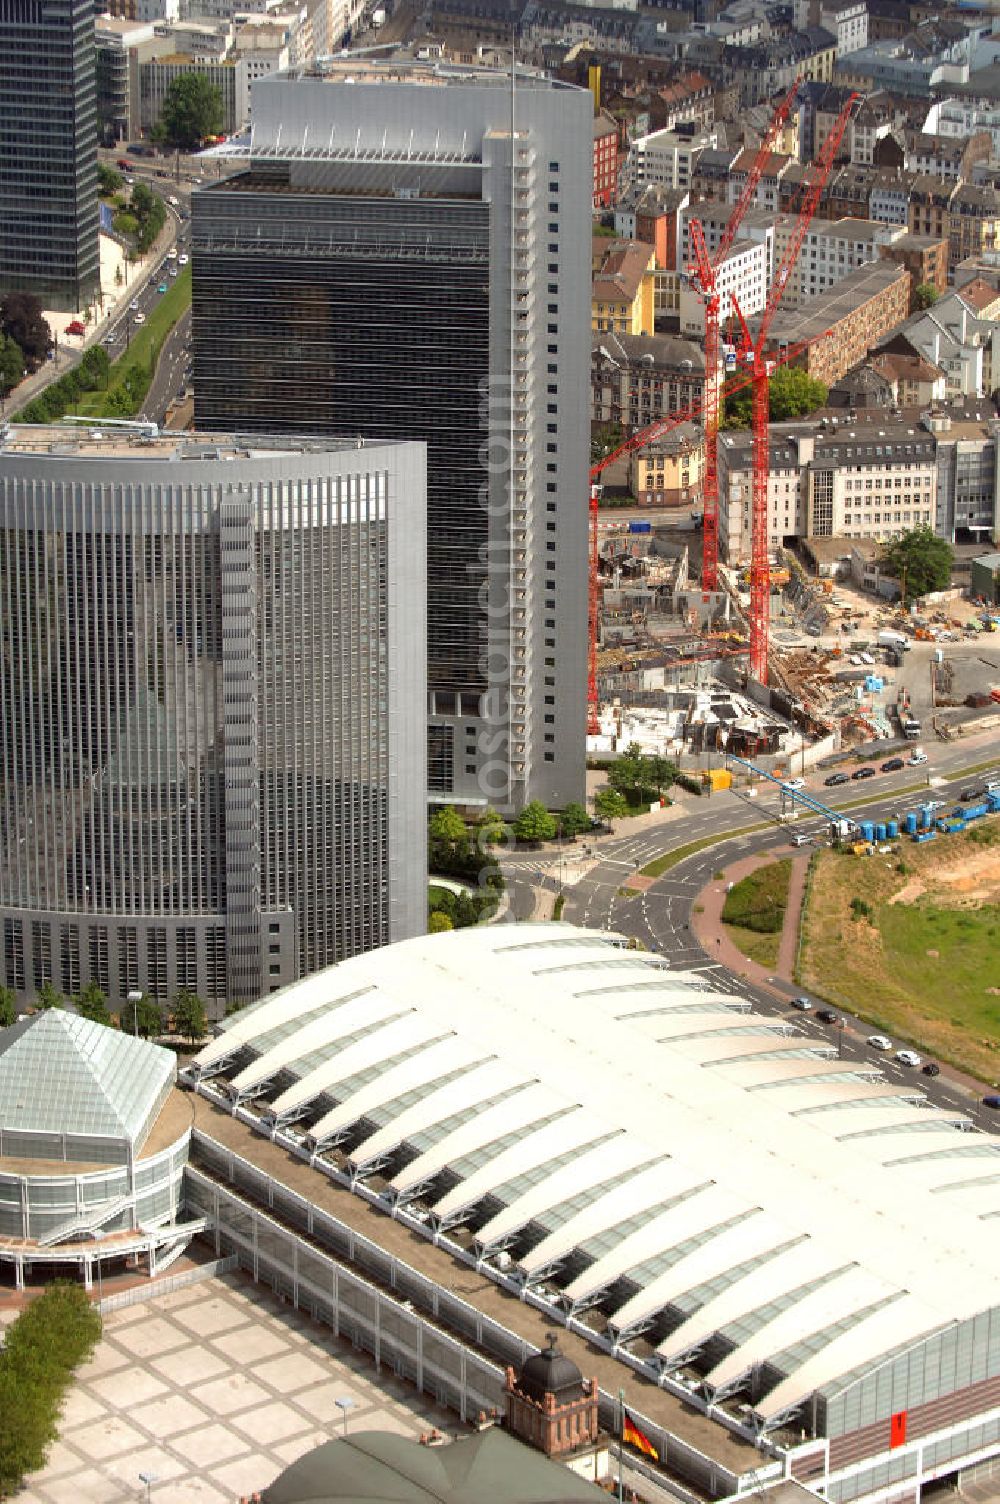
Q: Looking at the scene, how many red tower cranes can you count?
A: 3